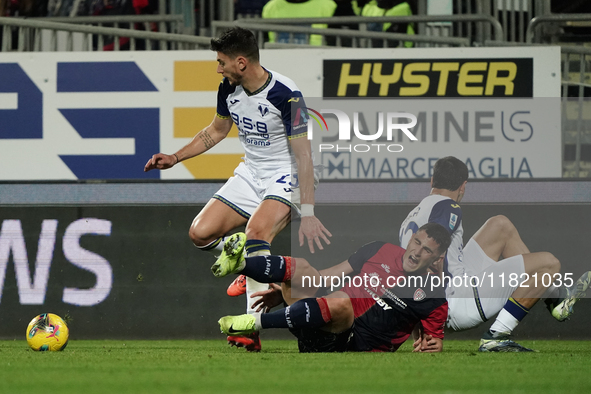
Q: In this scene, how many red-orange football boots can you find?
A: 2